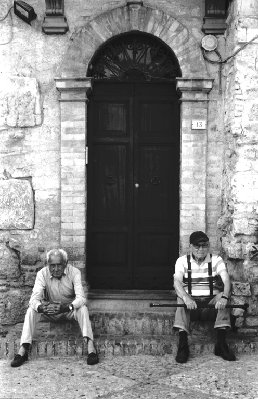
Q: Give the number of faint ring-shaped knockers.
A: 2